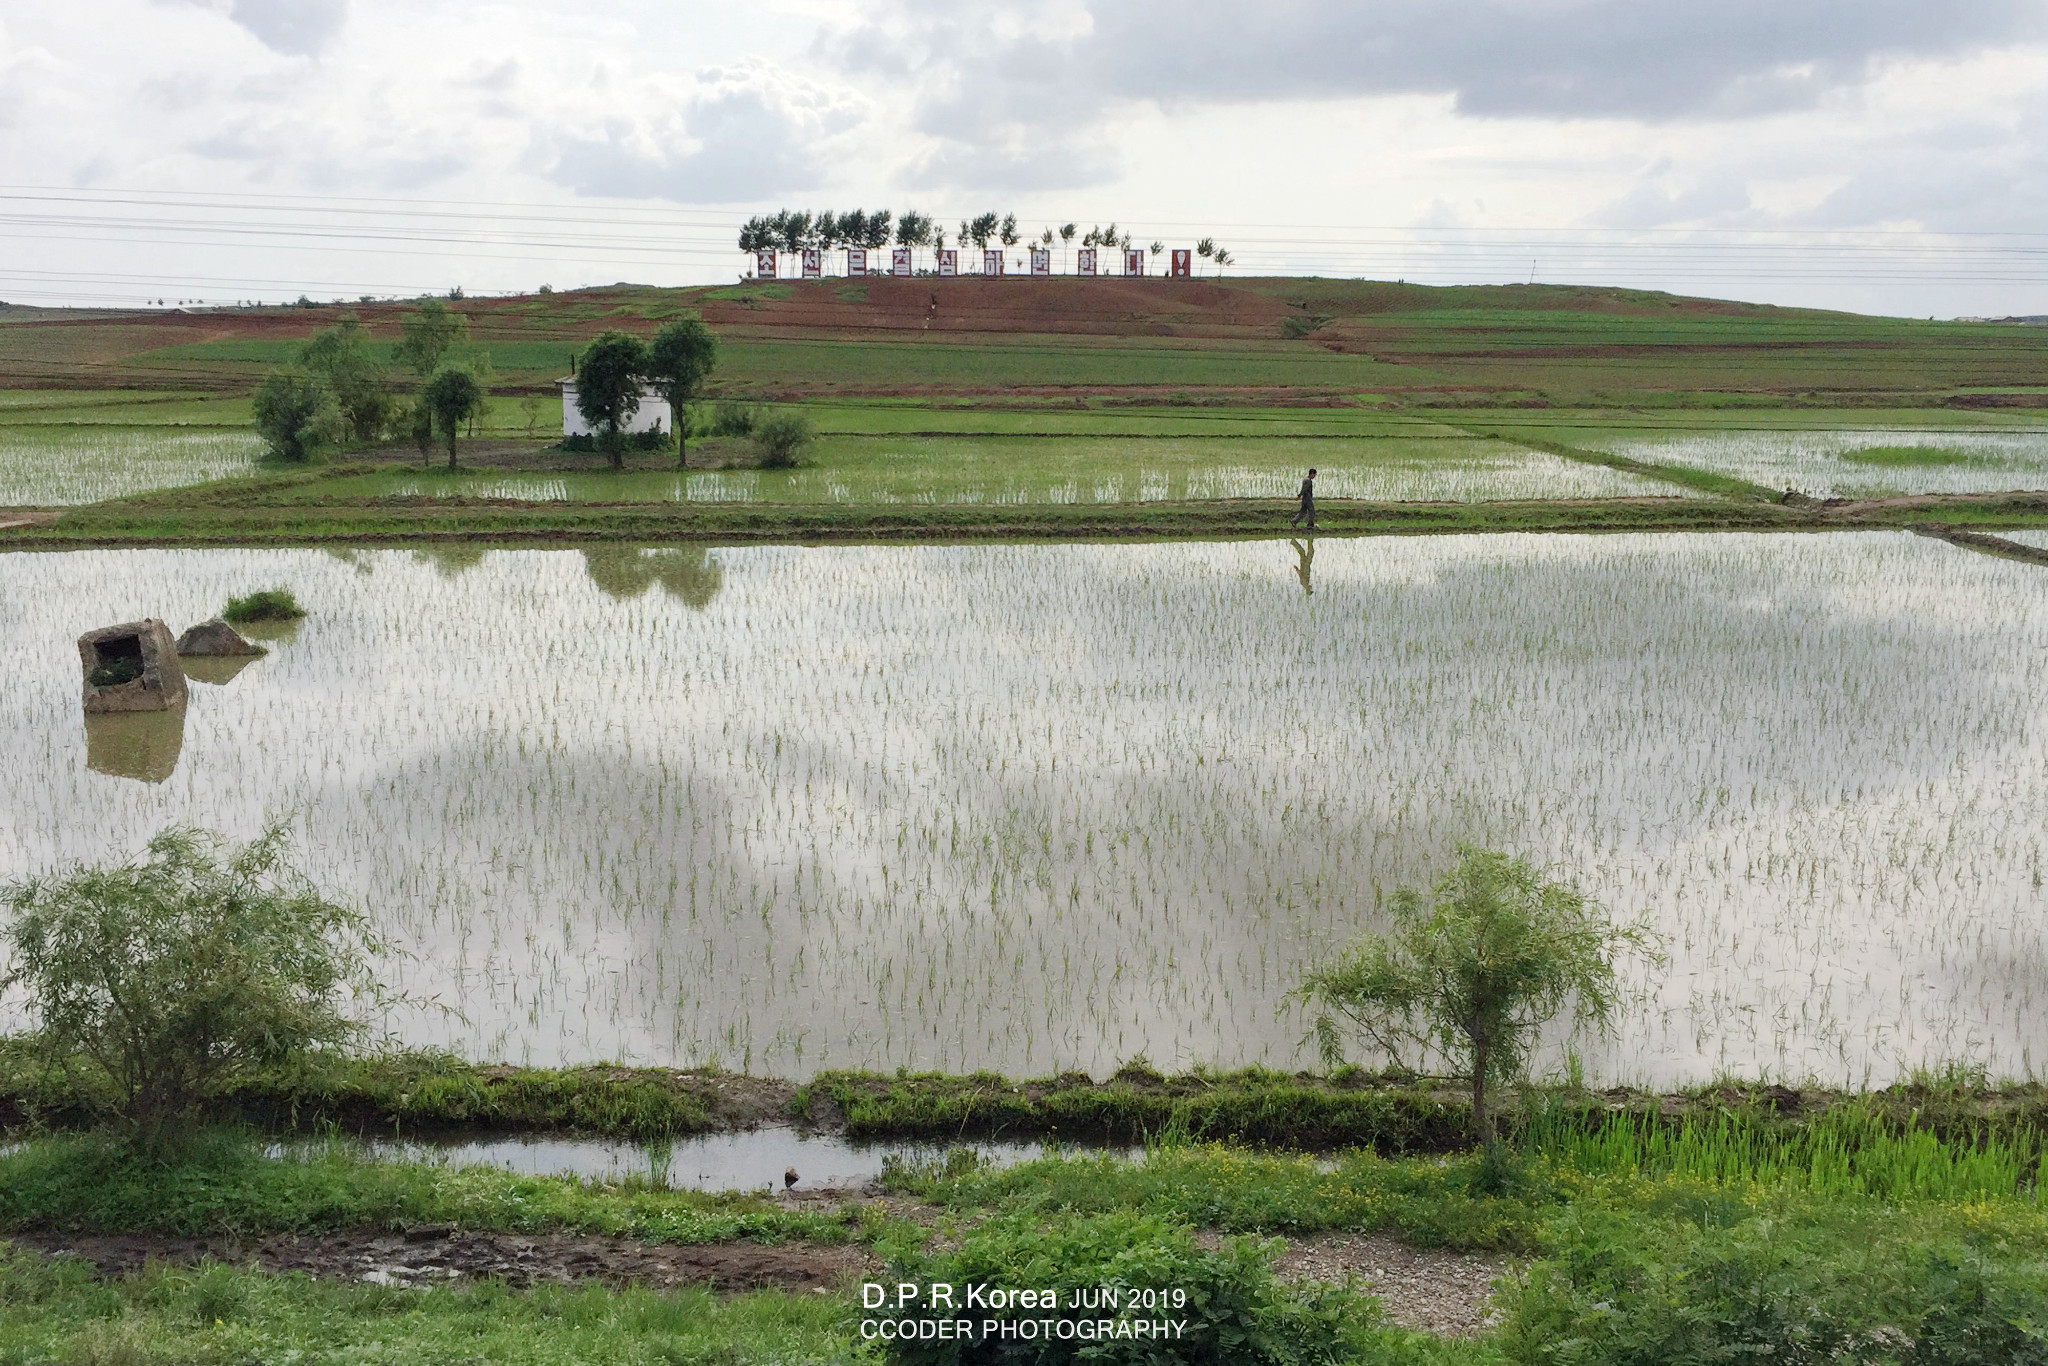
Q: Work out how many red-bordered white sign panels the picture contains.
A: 10